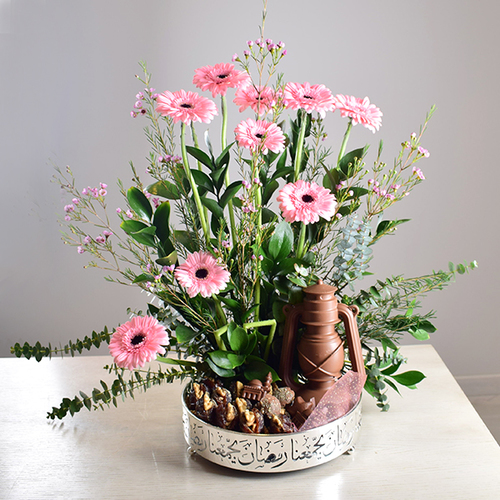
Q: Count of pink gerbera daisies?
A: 9